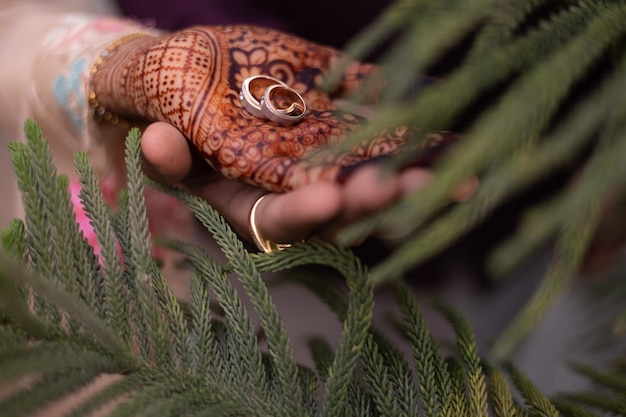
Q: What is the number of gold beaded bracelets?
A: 1